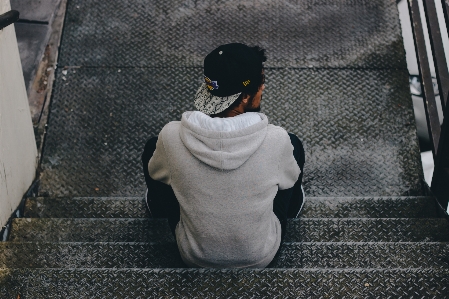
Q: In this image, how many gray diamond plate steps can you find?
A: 4